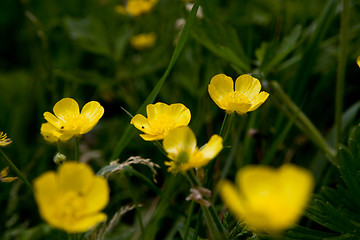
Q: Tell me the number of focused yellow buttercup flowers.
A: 4